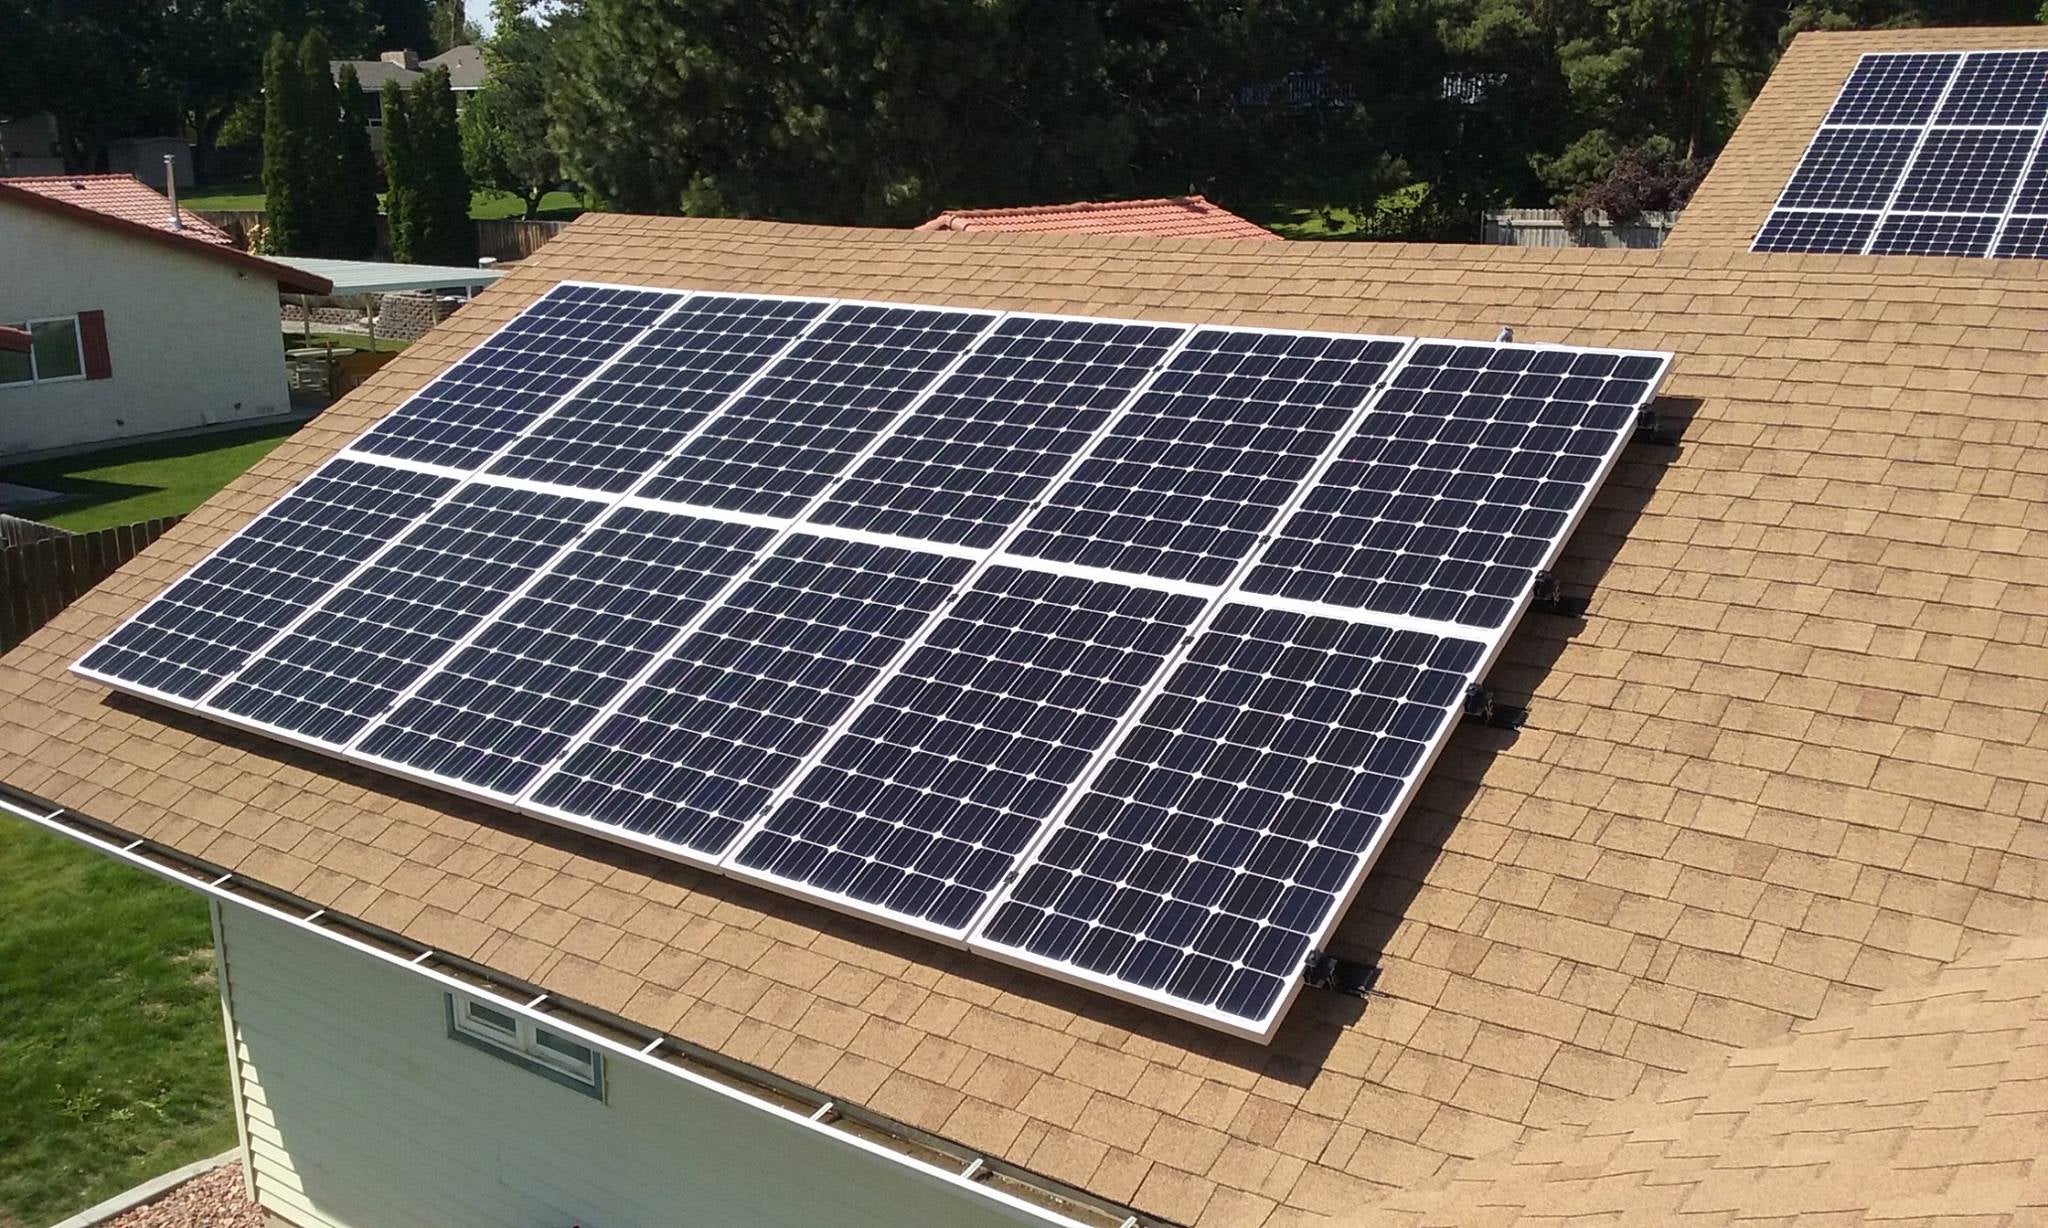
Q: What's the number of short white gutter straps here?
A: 10